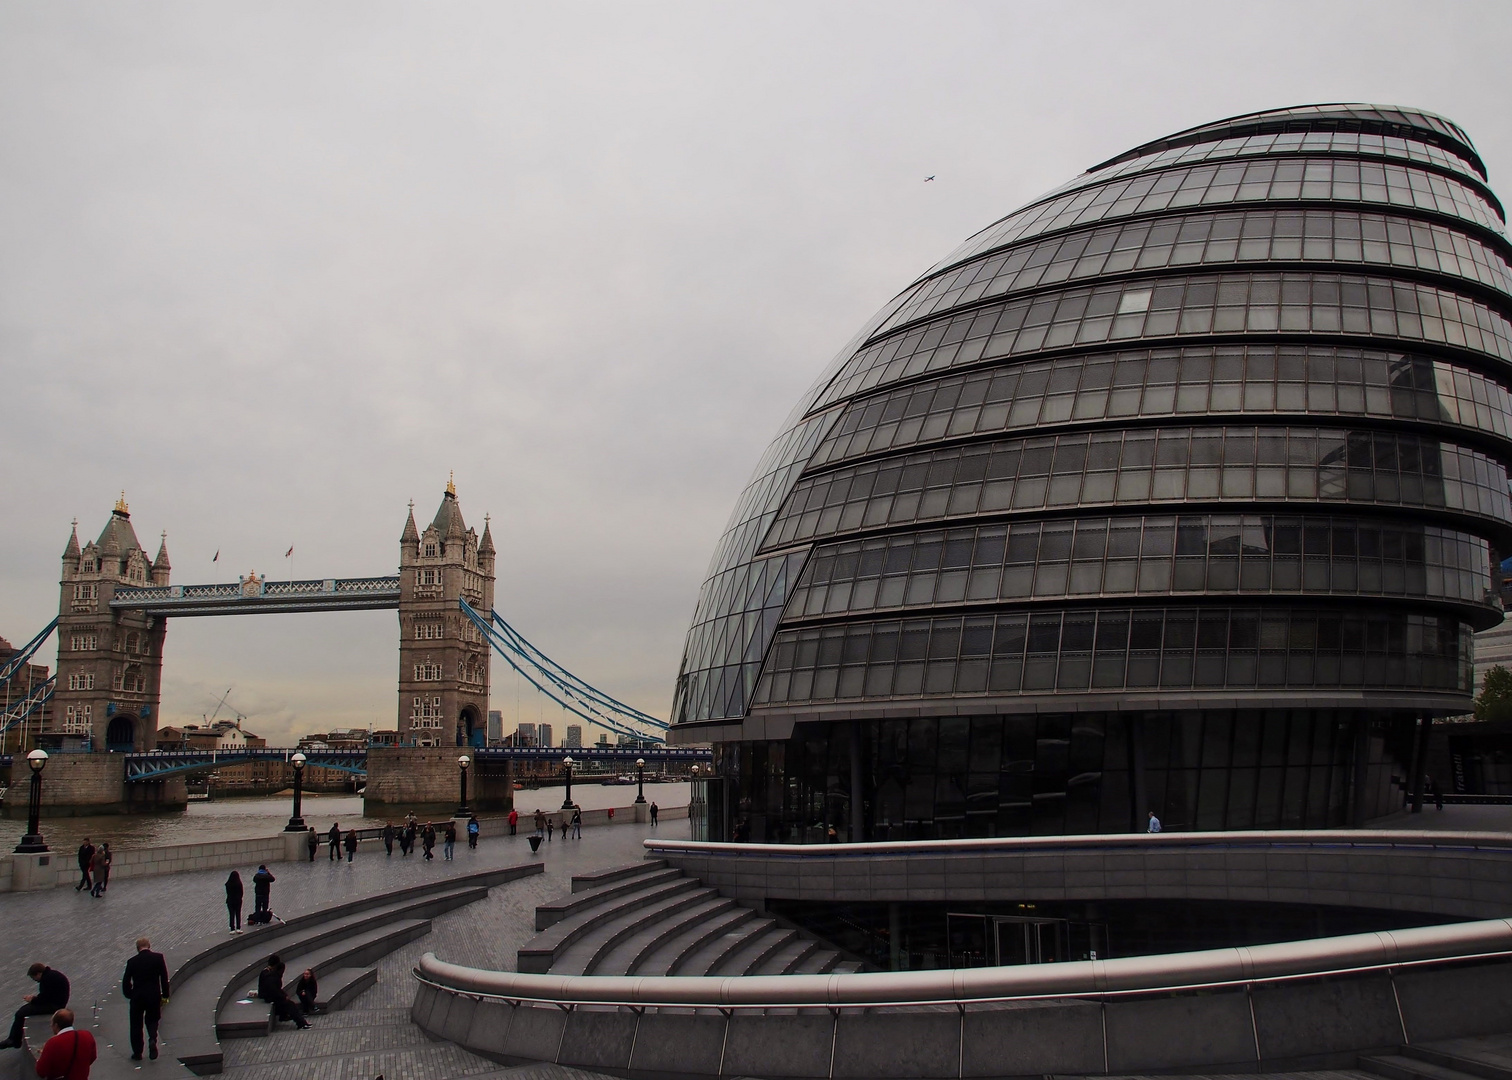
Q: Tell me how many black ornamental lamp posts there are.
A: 6